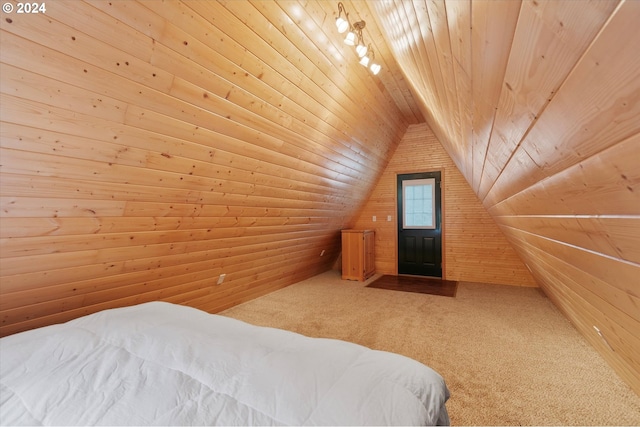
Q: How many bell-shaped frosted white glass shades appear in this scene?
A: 5